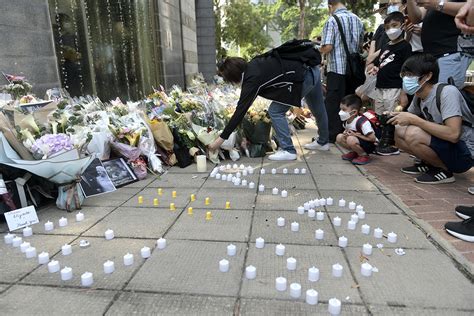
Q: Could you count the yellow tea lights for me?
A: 10